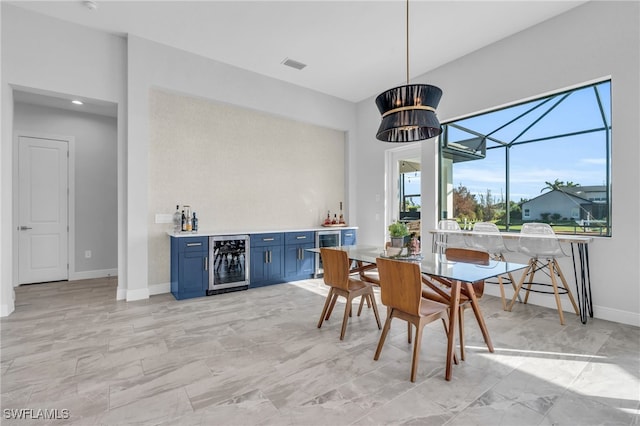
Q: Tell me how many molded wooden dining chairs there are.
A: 4